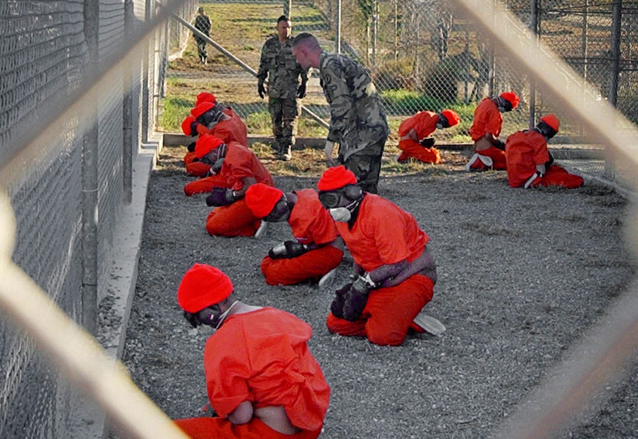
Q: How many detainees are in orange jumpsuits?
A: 10